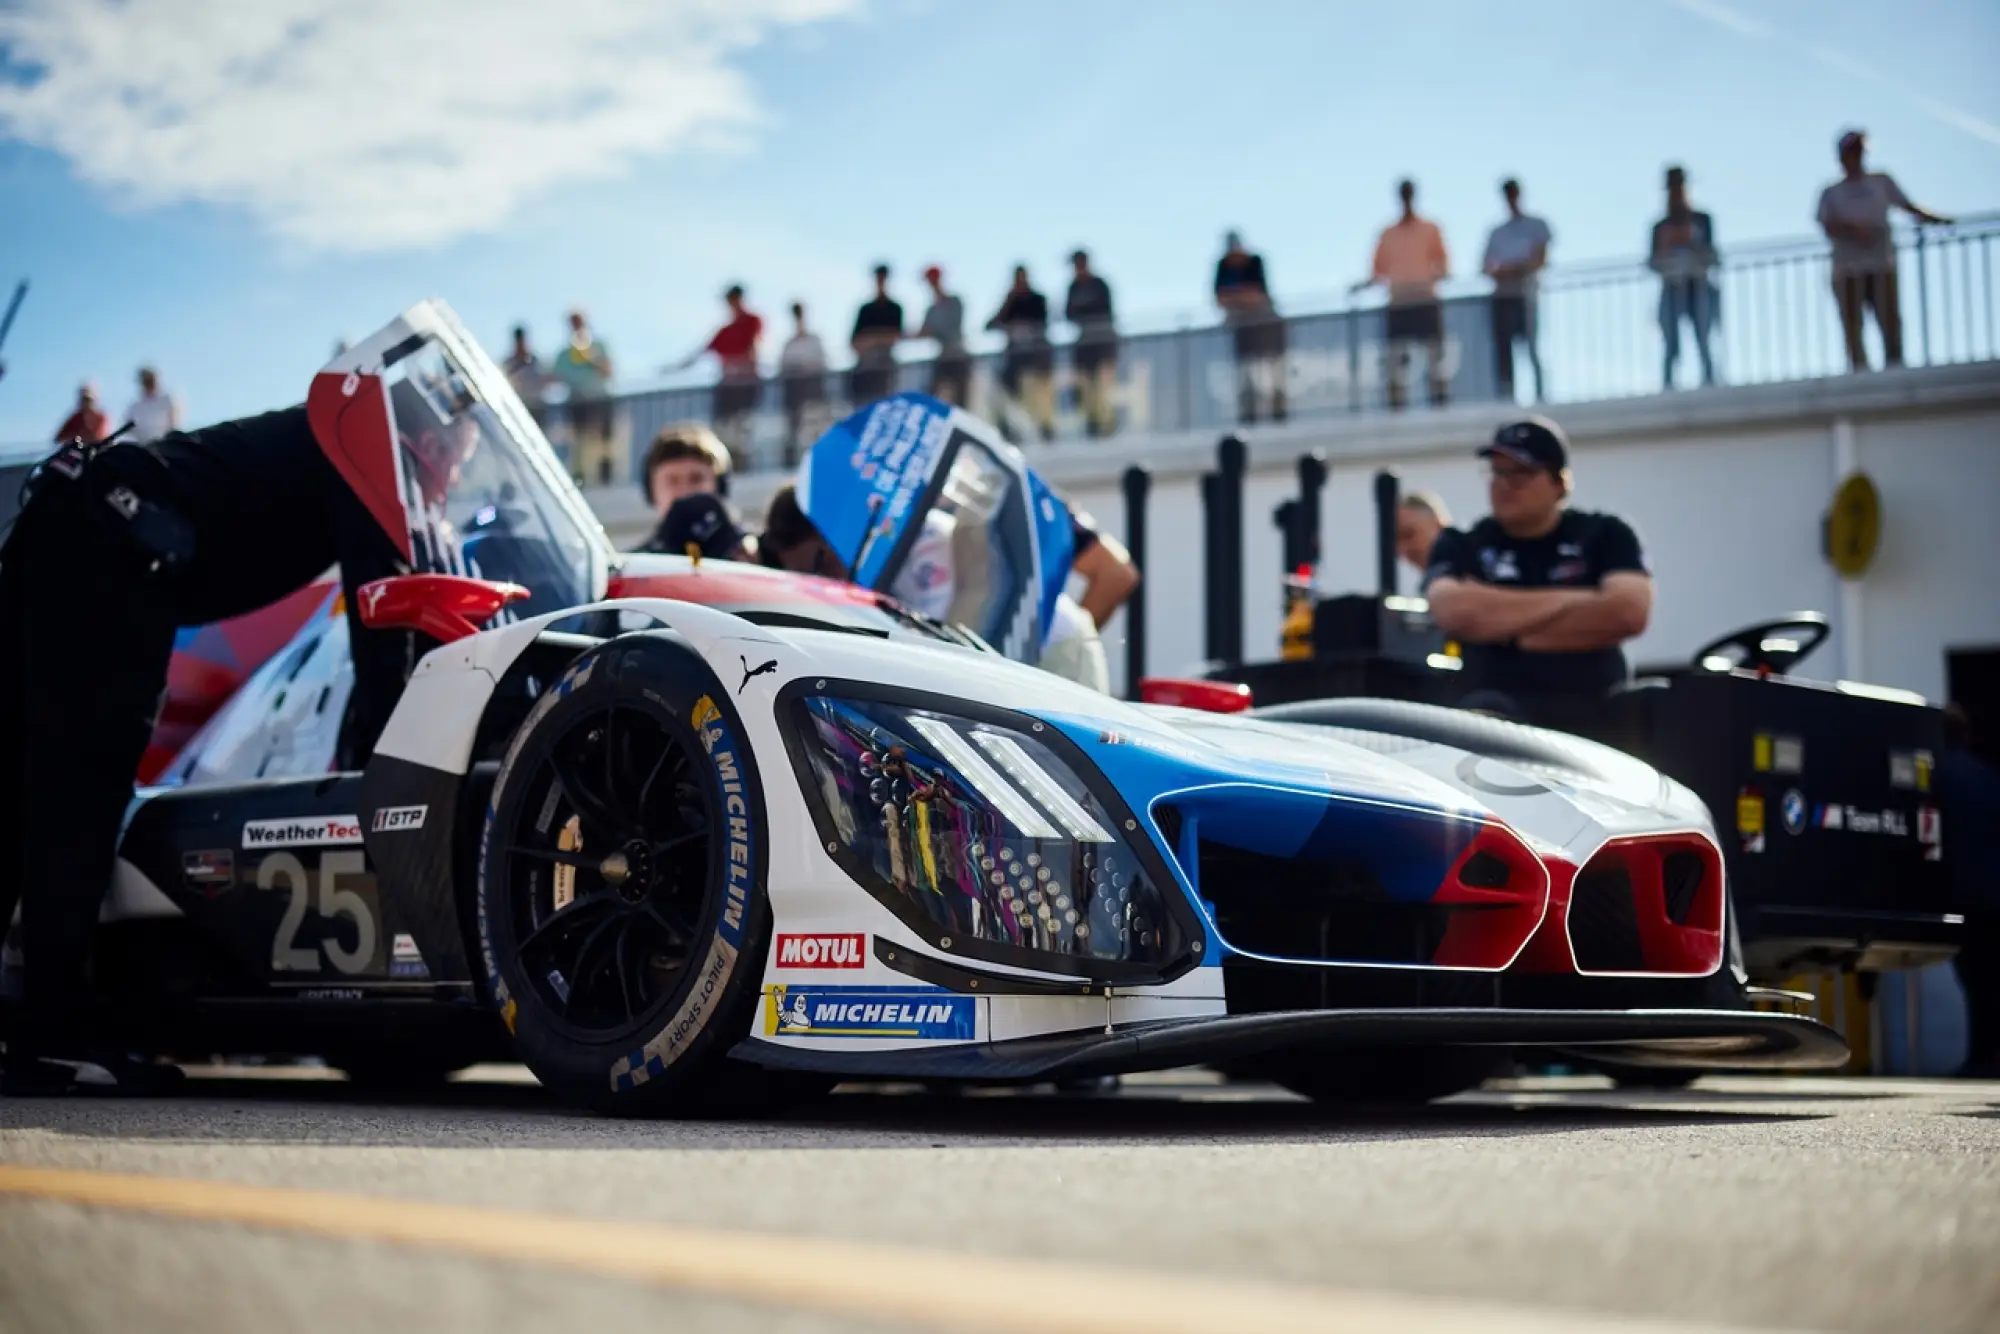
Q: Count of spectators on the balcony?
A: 15